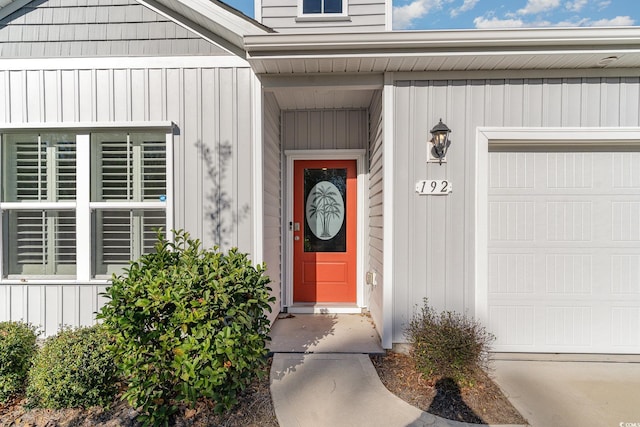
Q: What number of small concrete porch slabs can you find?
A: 1